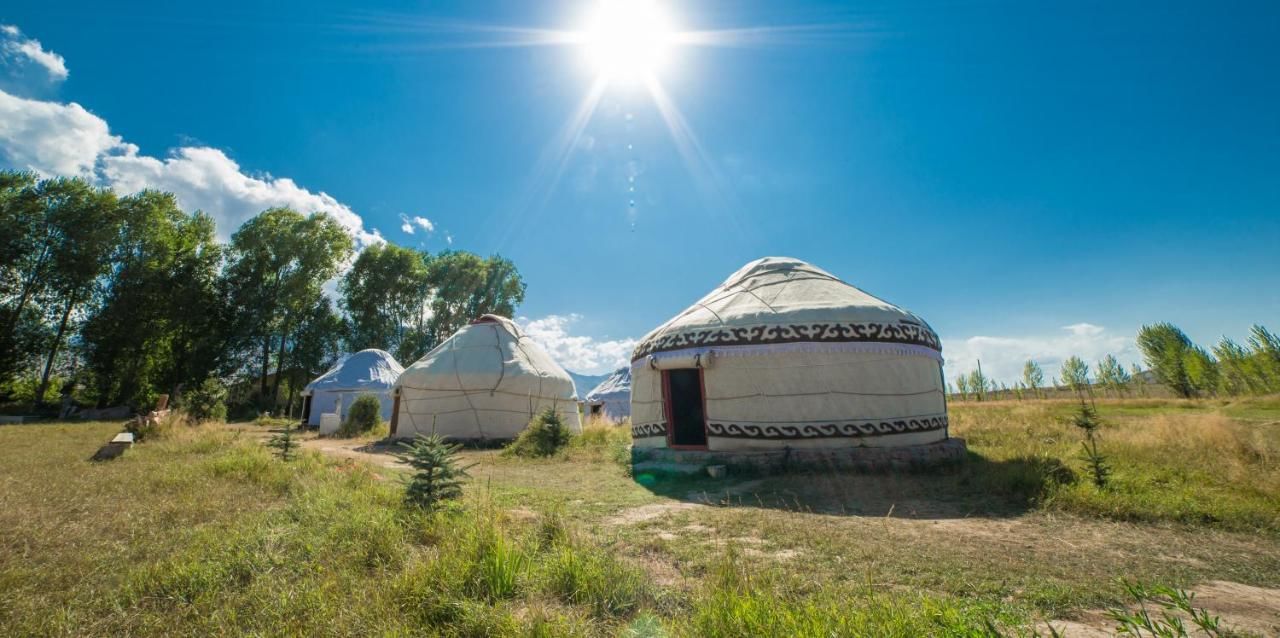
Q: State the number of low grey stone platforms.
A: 1